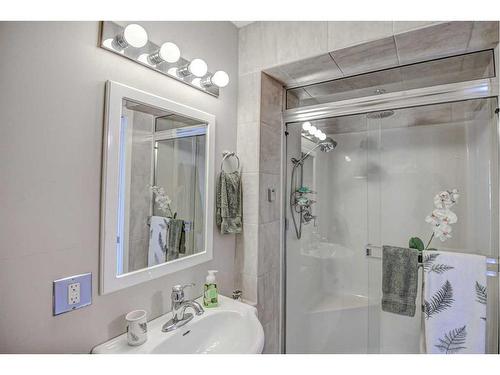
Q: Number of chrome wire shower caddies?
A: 1